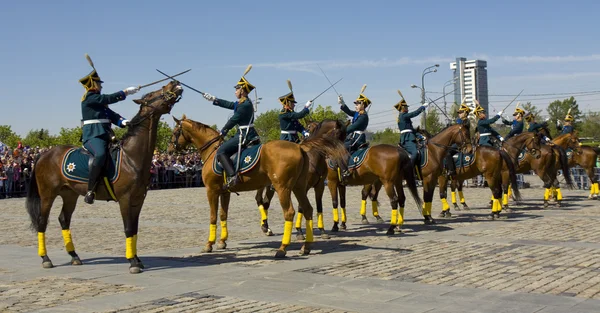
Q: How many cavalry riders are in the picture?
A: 10